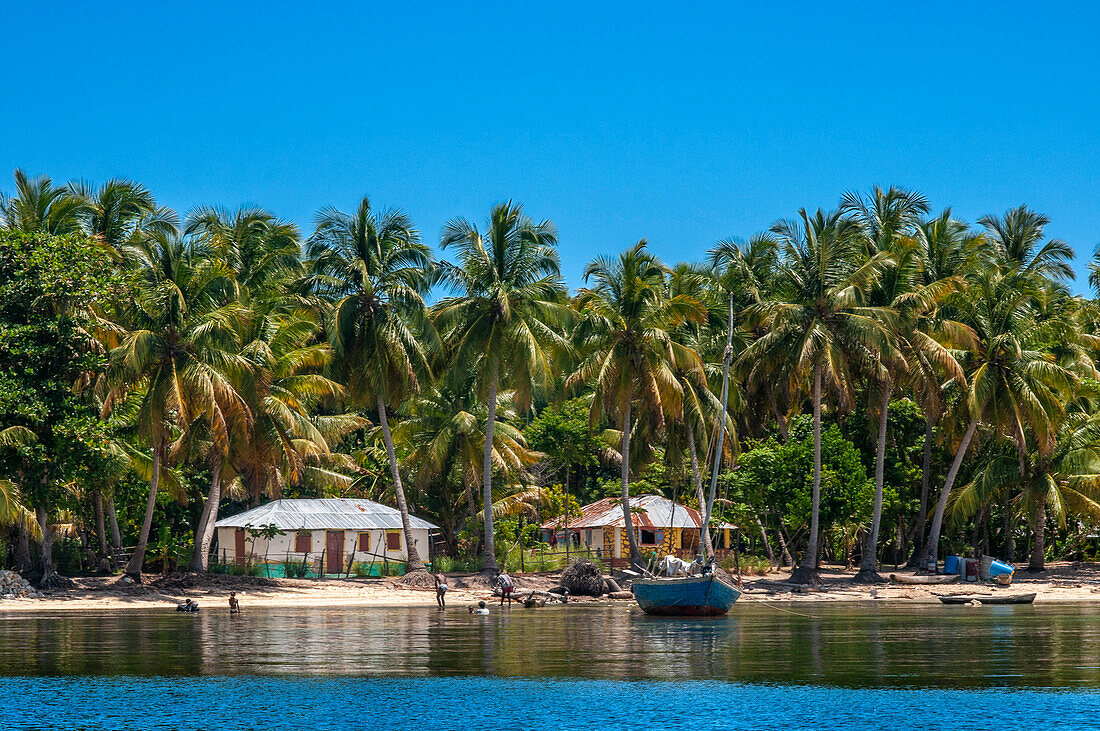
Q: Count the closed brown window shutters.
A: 3